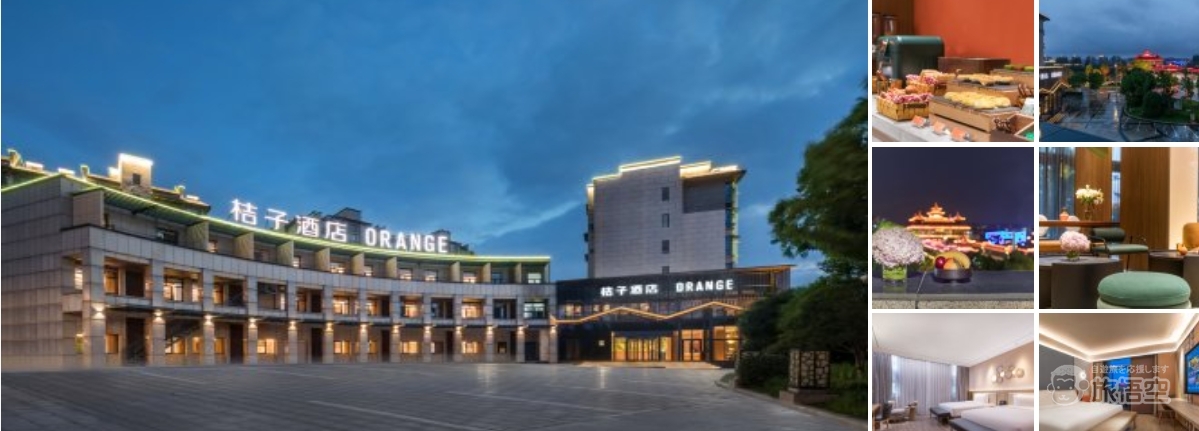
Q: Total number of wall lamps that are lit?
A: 13